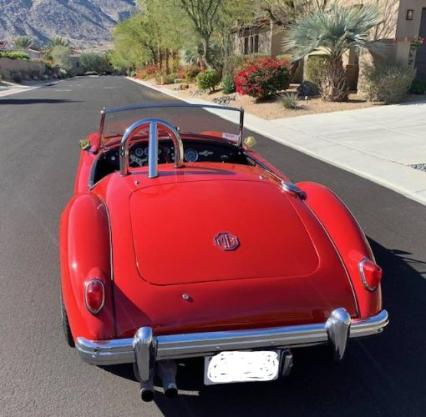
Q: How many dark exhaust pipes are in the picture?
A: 2